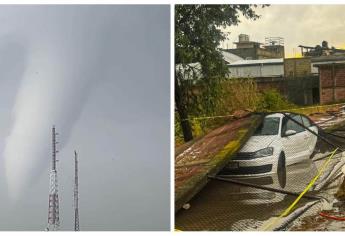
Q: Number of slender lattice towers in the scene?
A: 2